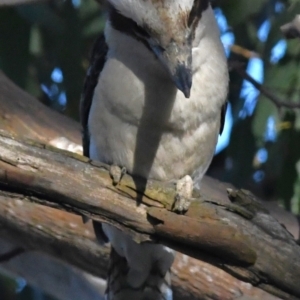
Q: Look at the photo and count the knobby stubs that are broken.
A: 1